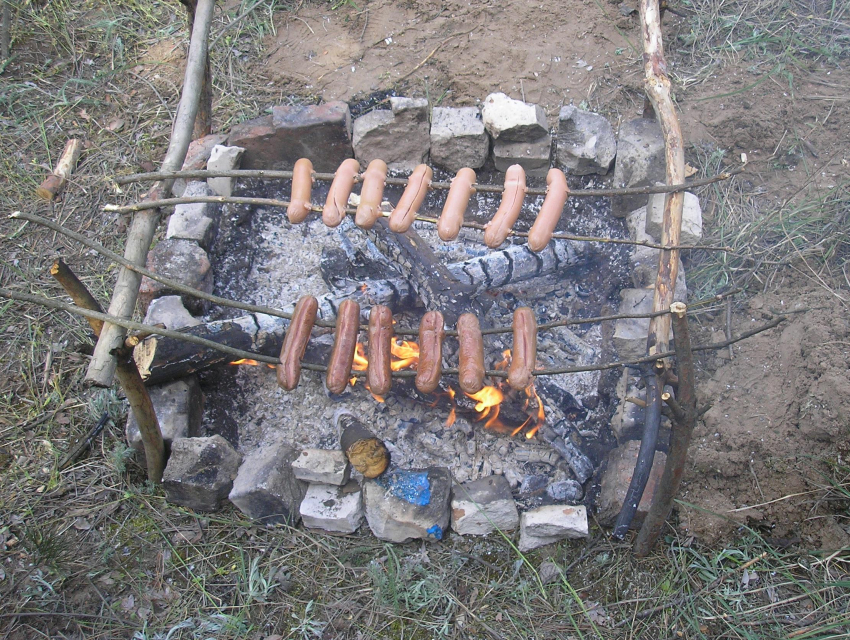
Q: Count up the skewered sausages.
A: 13